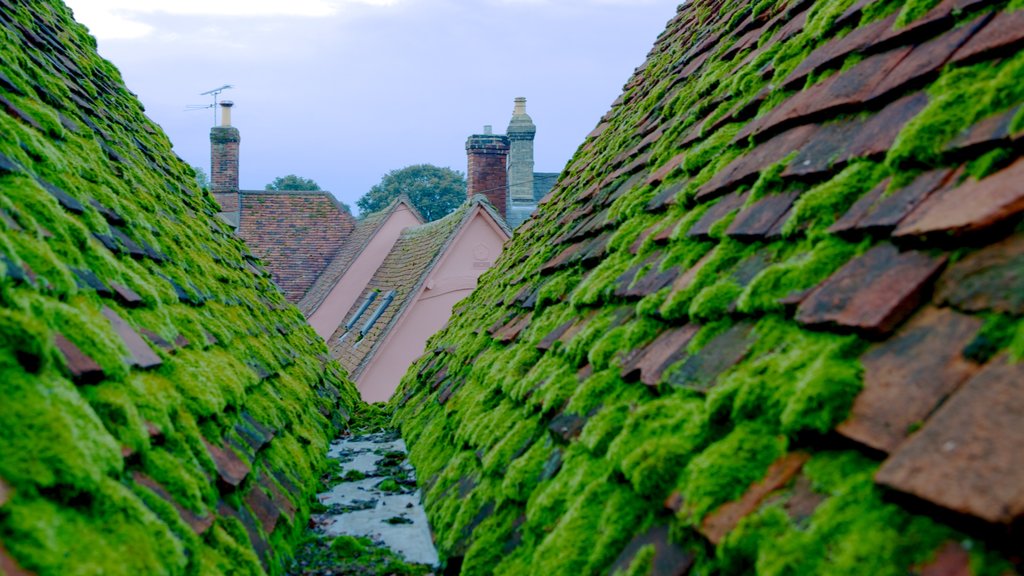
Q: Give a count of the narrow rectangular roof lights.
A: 2